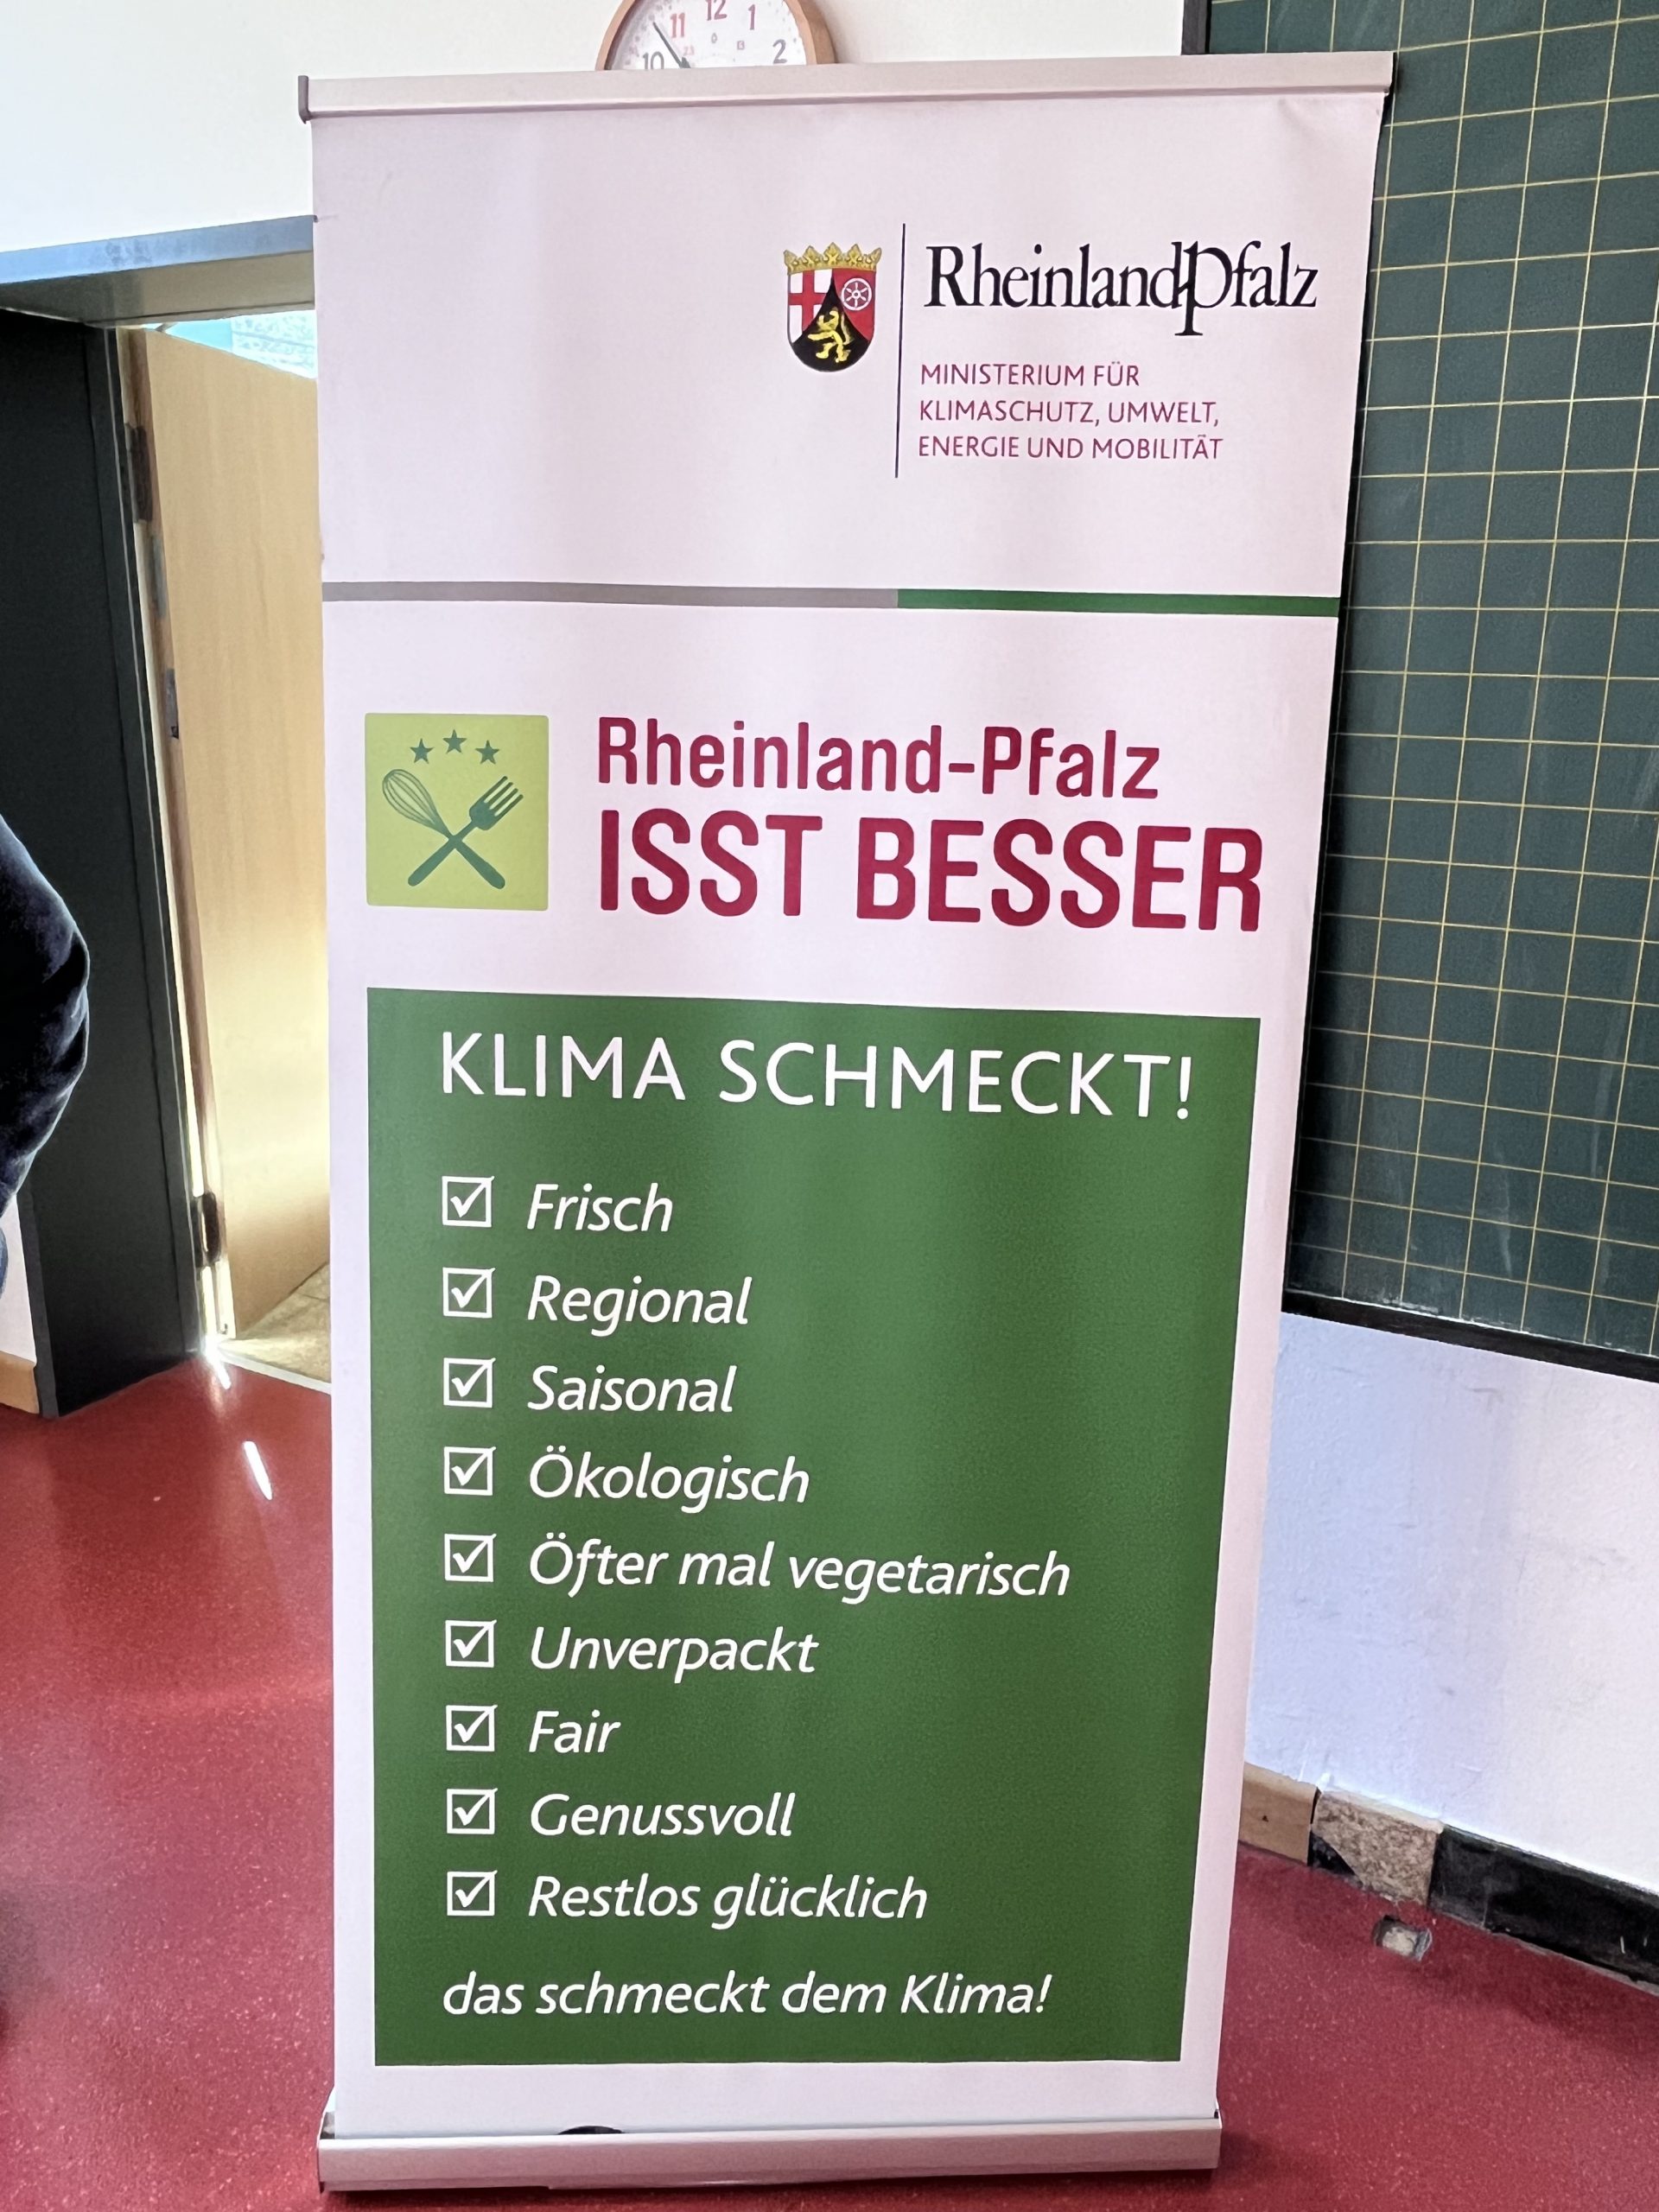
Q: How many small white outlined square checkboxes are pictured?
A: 9